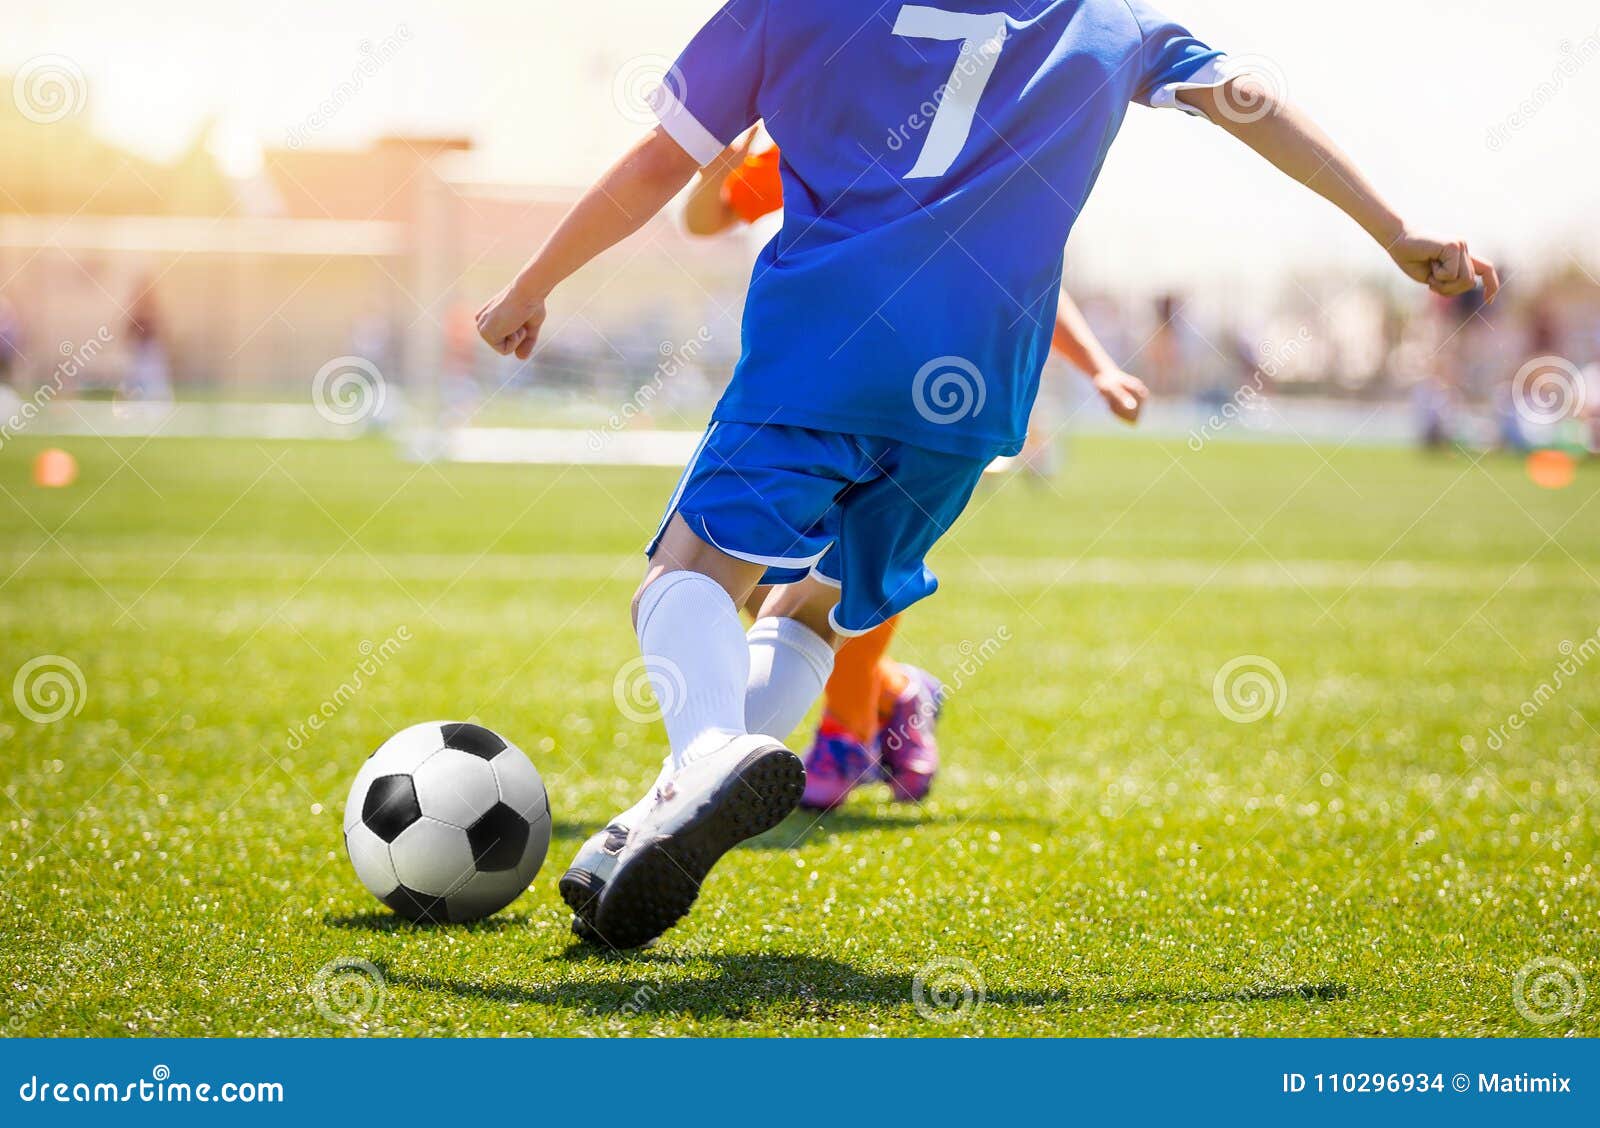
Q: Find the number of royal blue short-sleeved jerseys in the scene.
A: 1